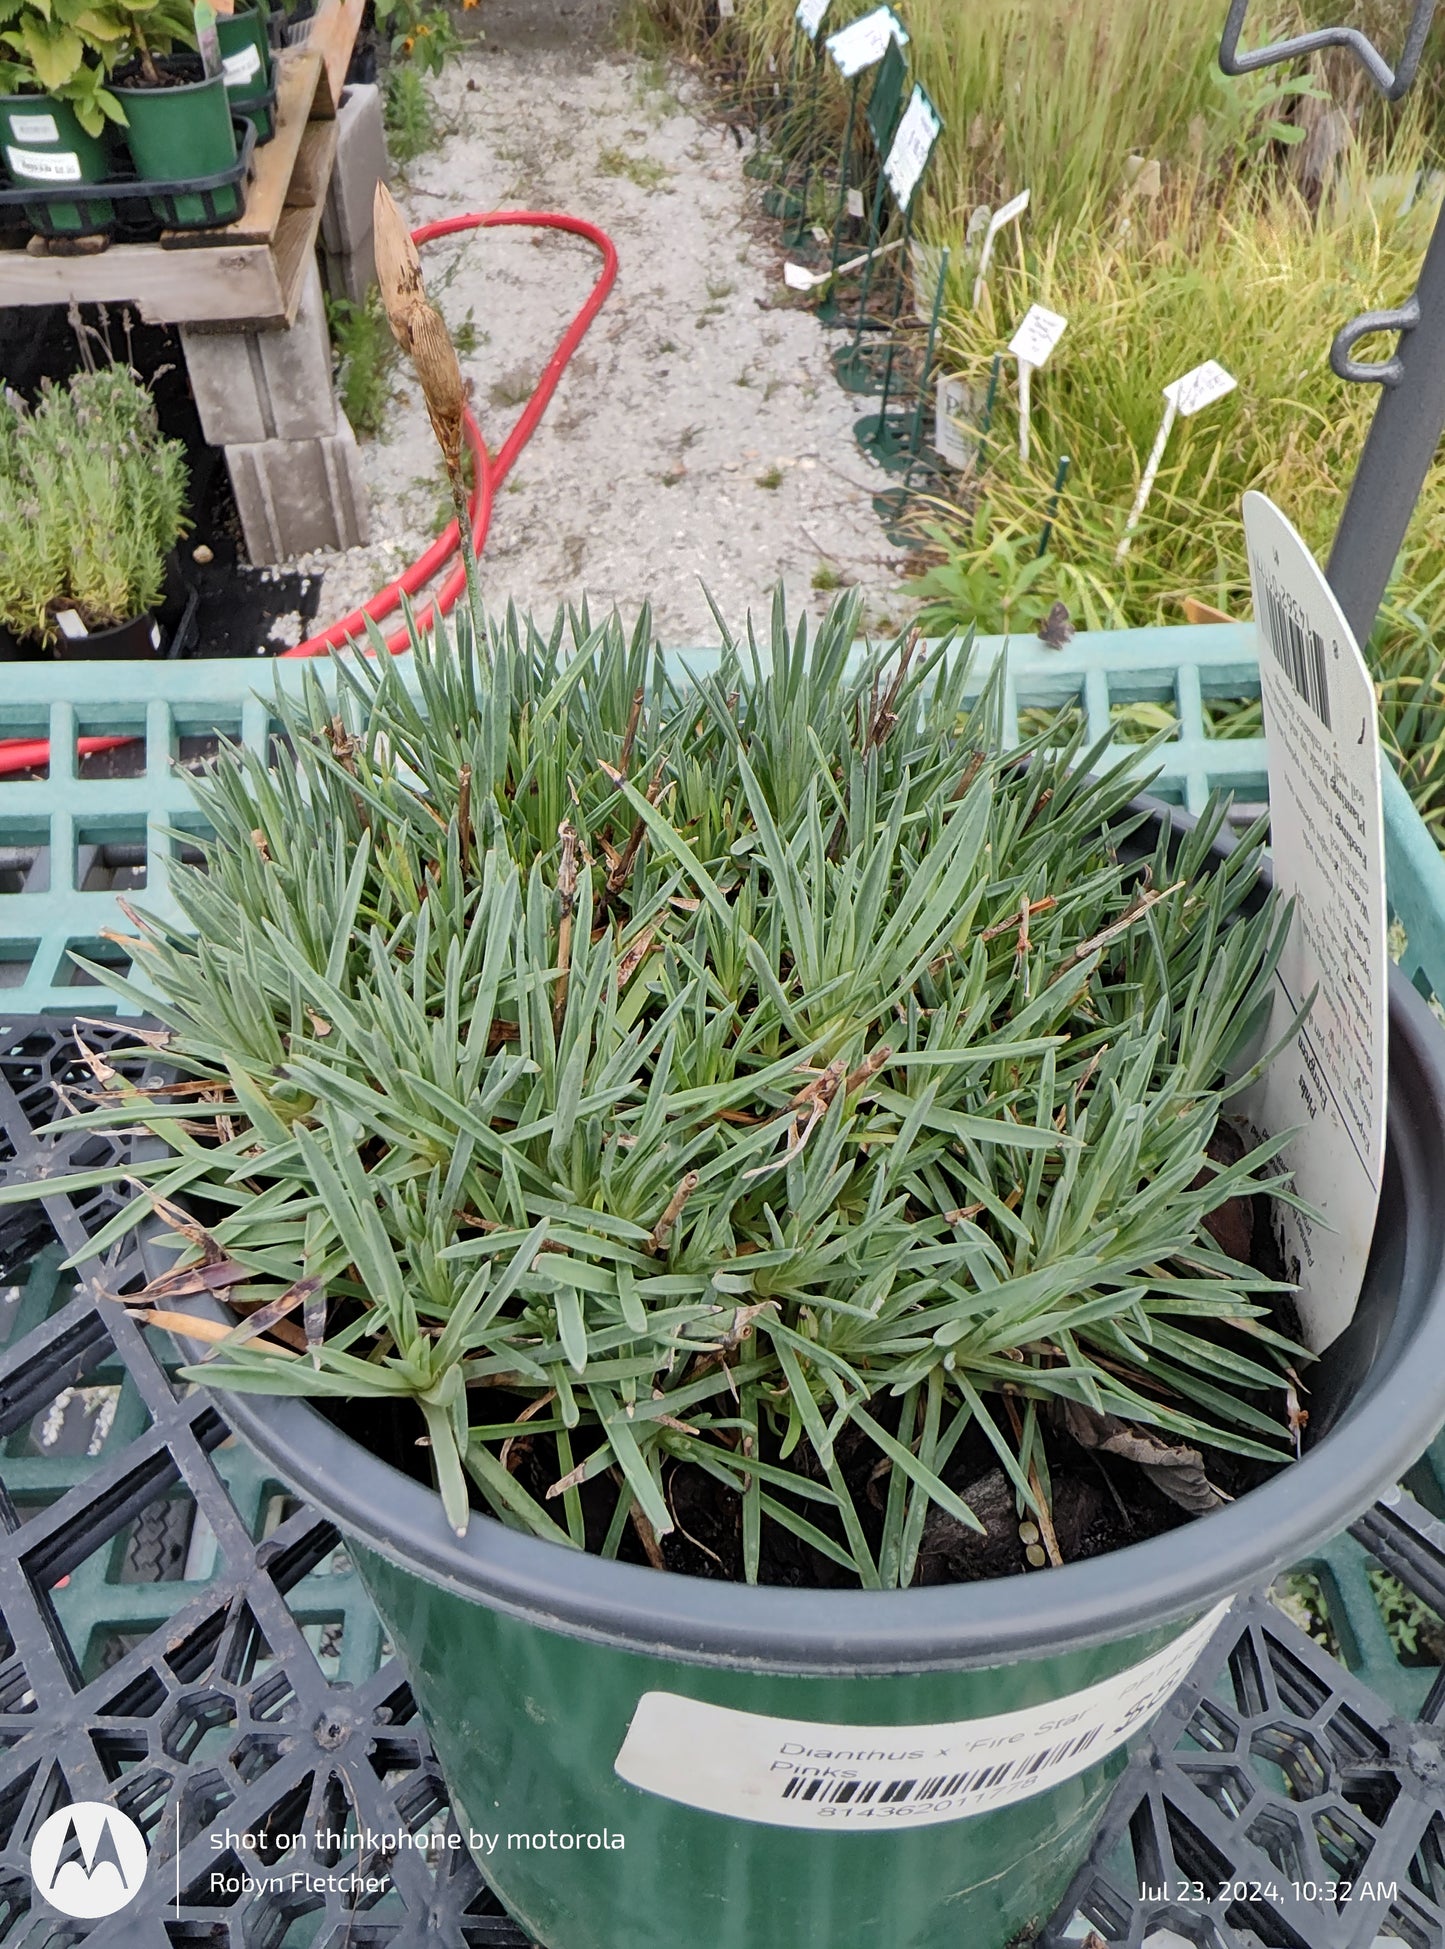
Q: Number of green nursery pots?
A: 4